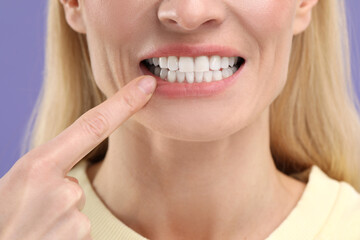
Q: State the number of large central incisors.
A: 2